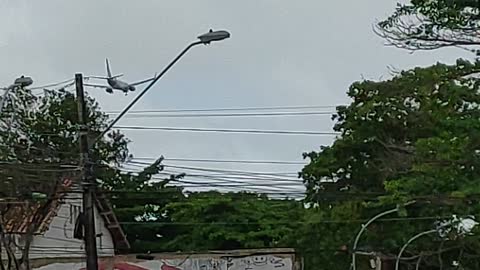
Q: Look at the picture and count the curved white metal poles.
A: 2